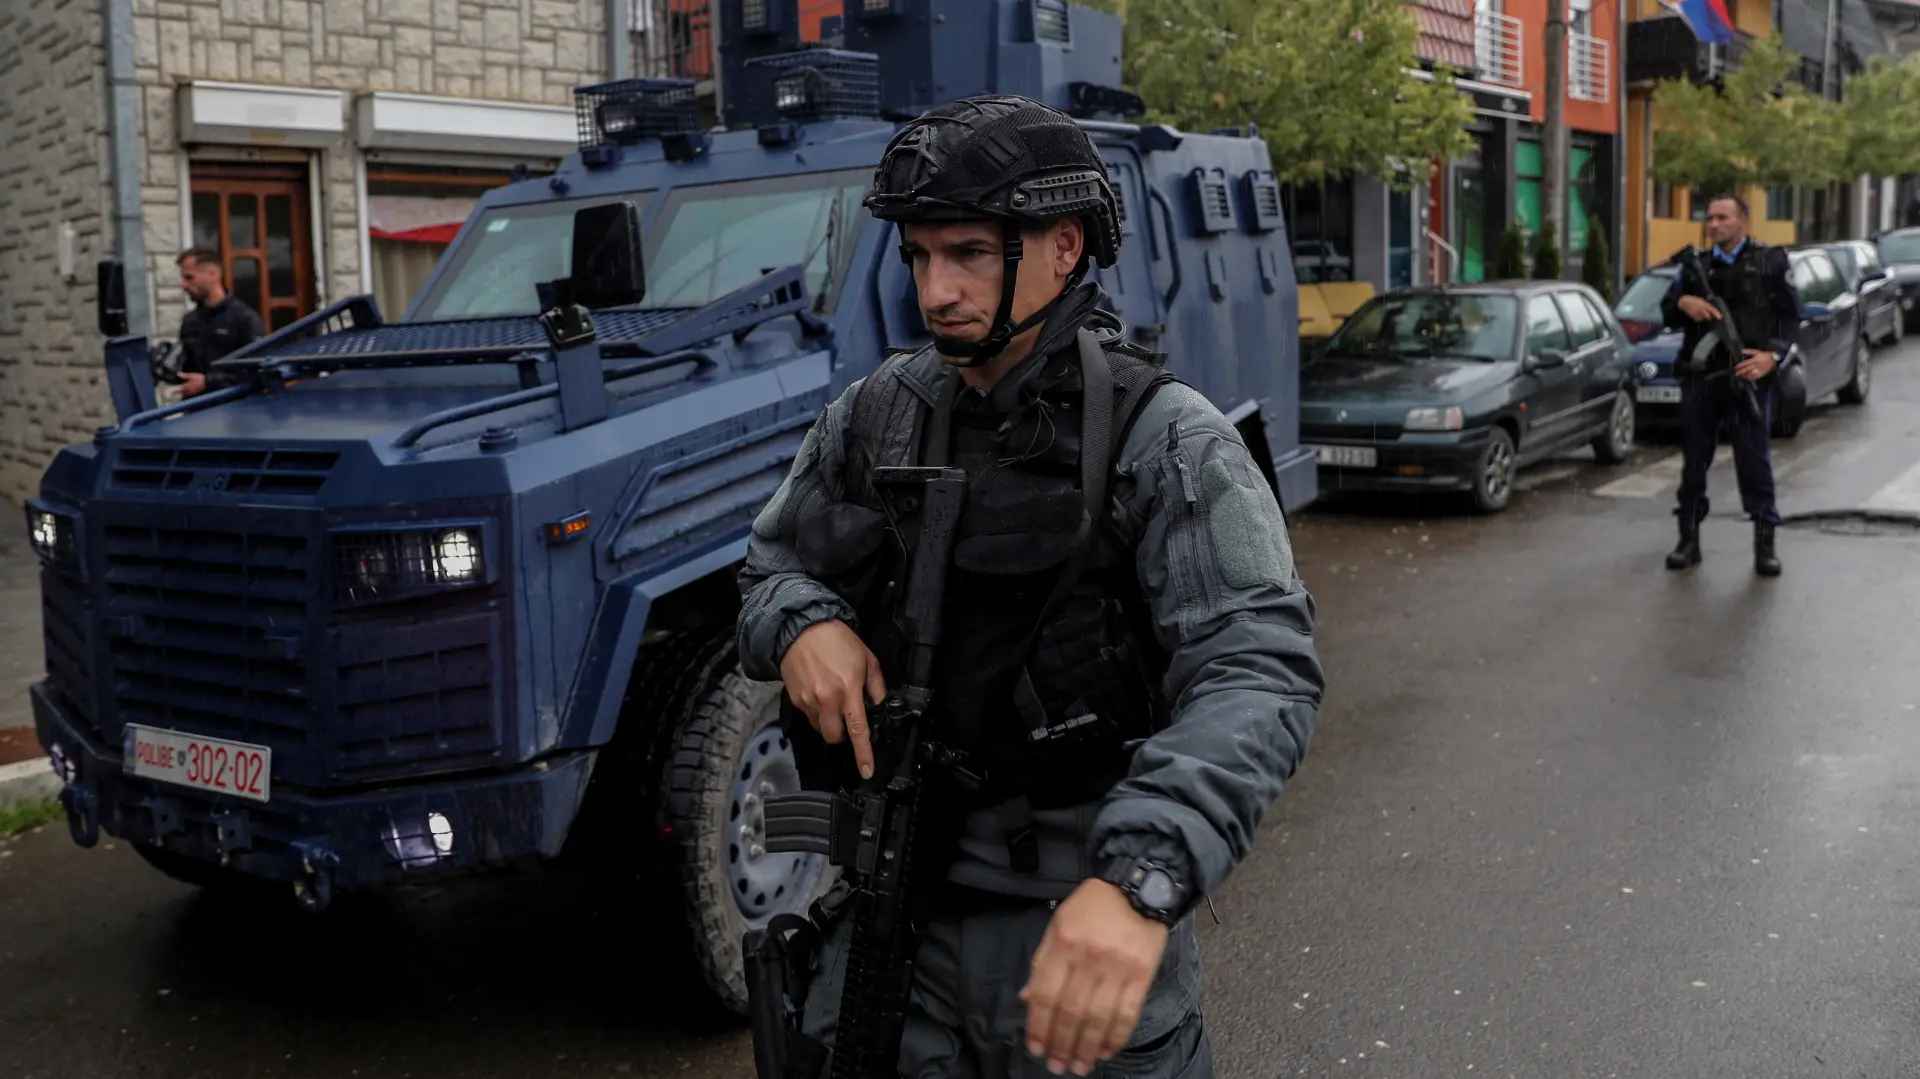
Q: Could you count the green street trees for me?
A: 3